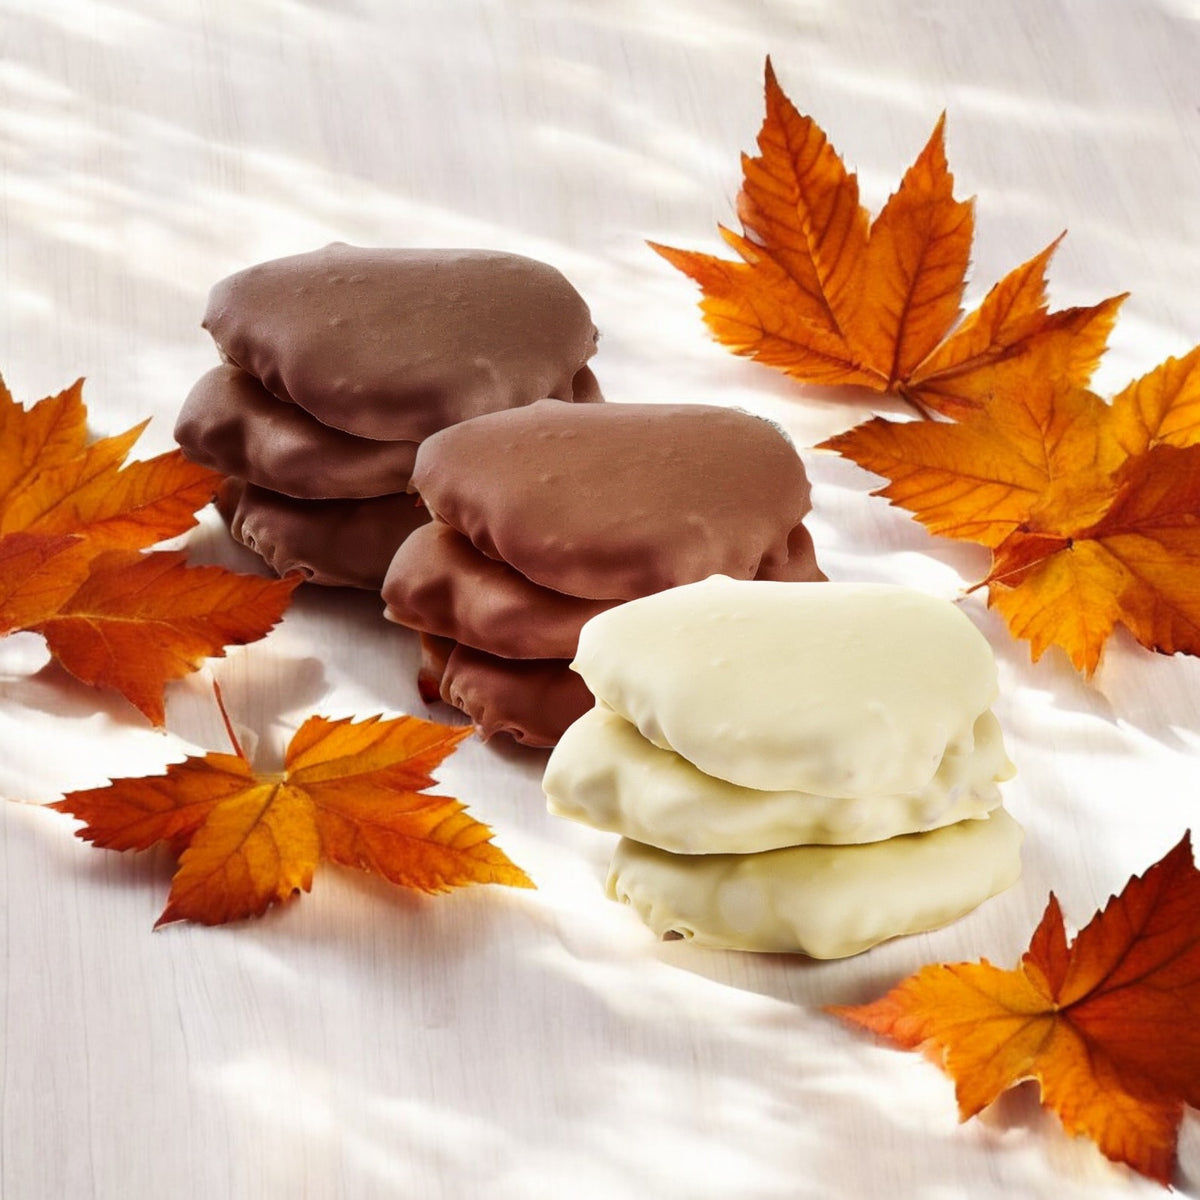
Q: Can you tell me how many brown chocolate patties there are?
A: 6